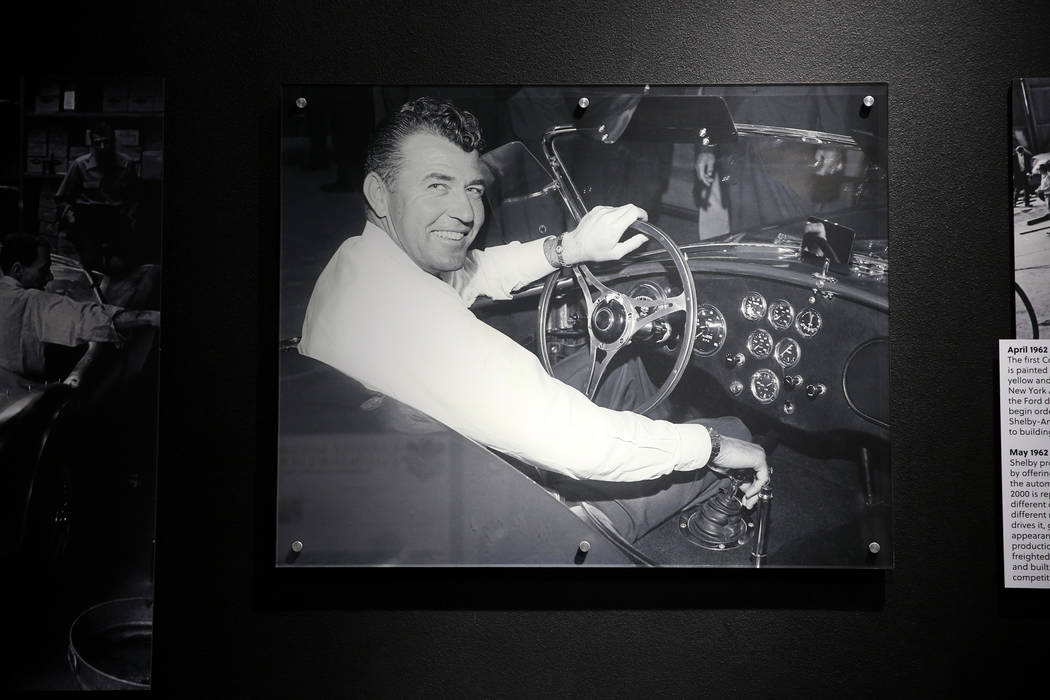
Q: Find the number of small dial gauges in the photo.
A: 6